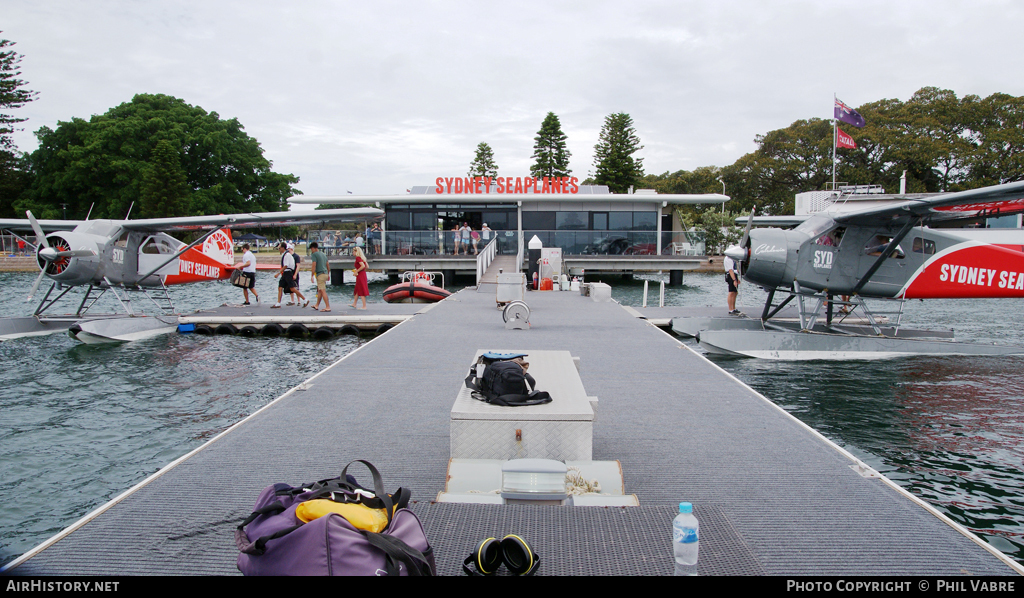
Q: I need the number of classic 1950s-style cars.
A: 0